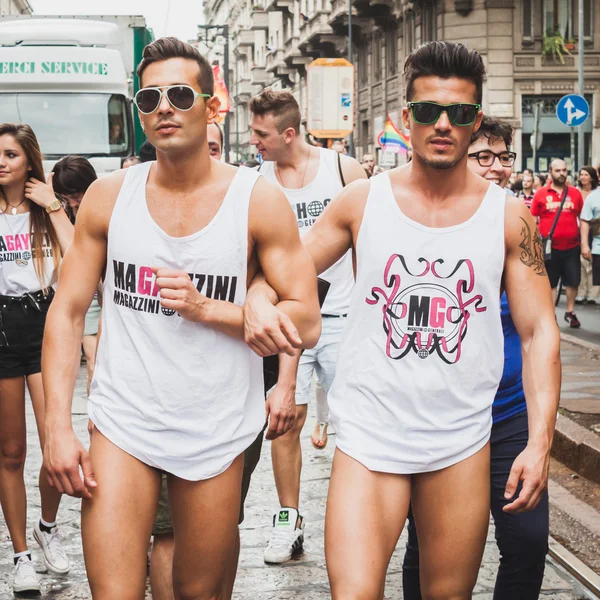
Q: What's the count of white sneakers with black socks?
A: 2